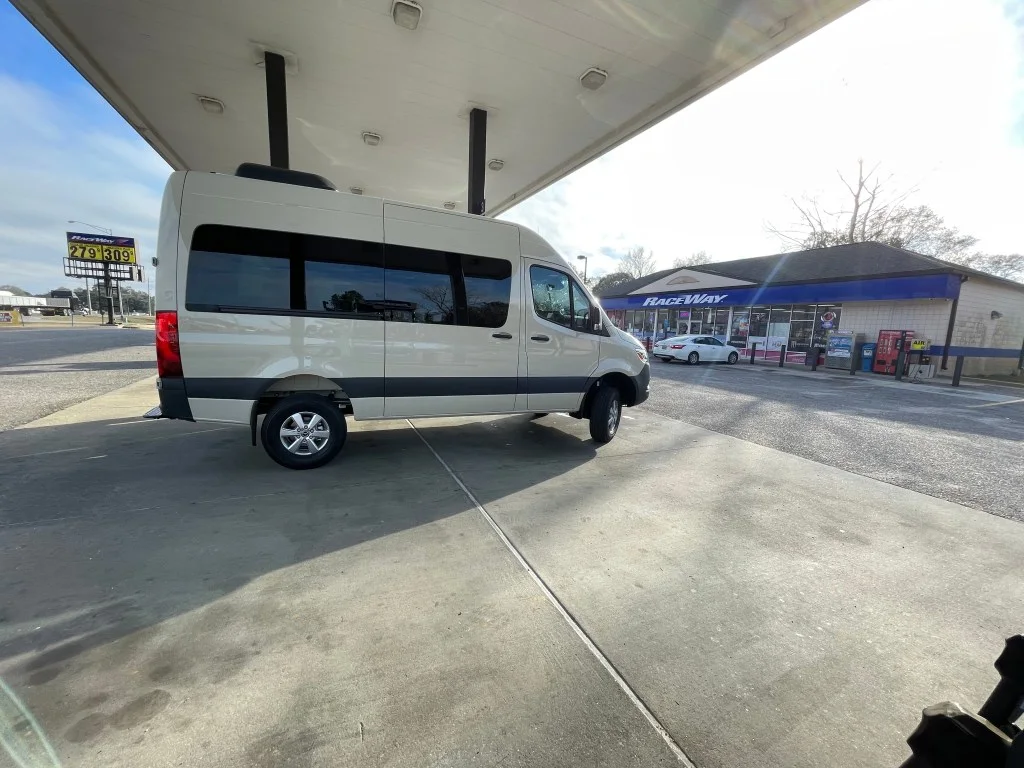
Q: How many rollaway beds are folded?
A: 0